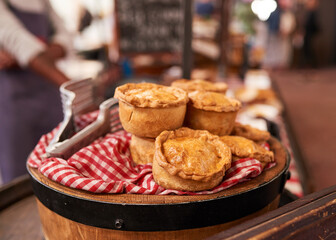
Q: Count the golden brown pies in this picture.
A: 7